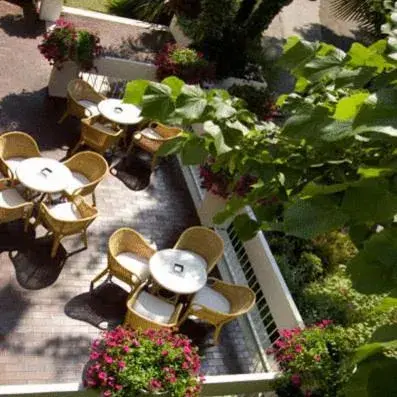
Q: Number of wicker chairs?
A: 11